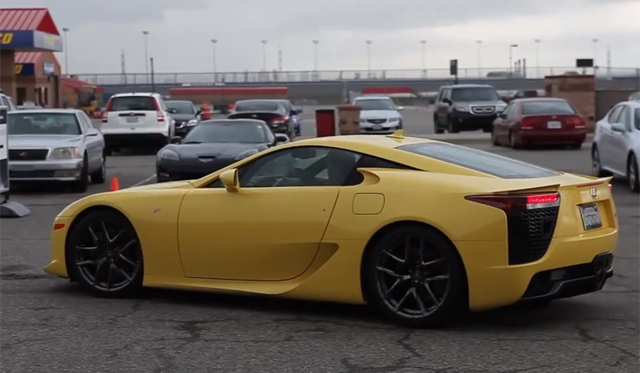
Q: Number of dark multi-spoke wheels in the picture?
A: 2